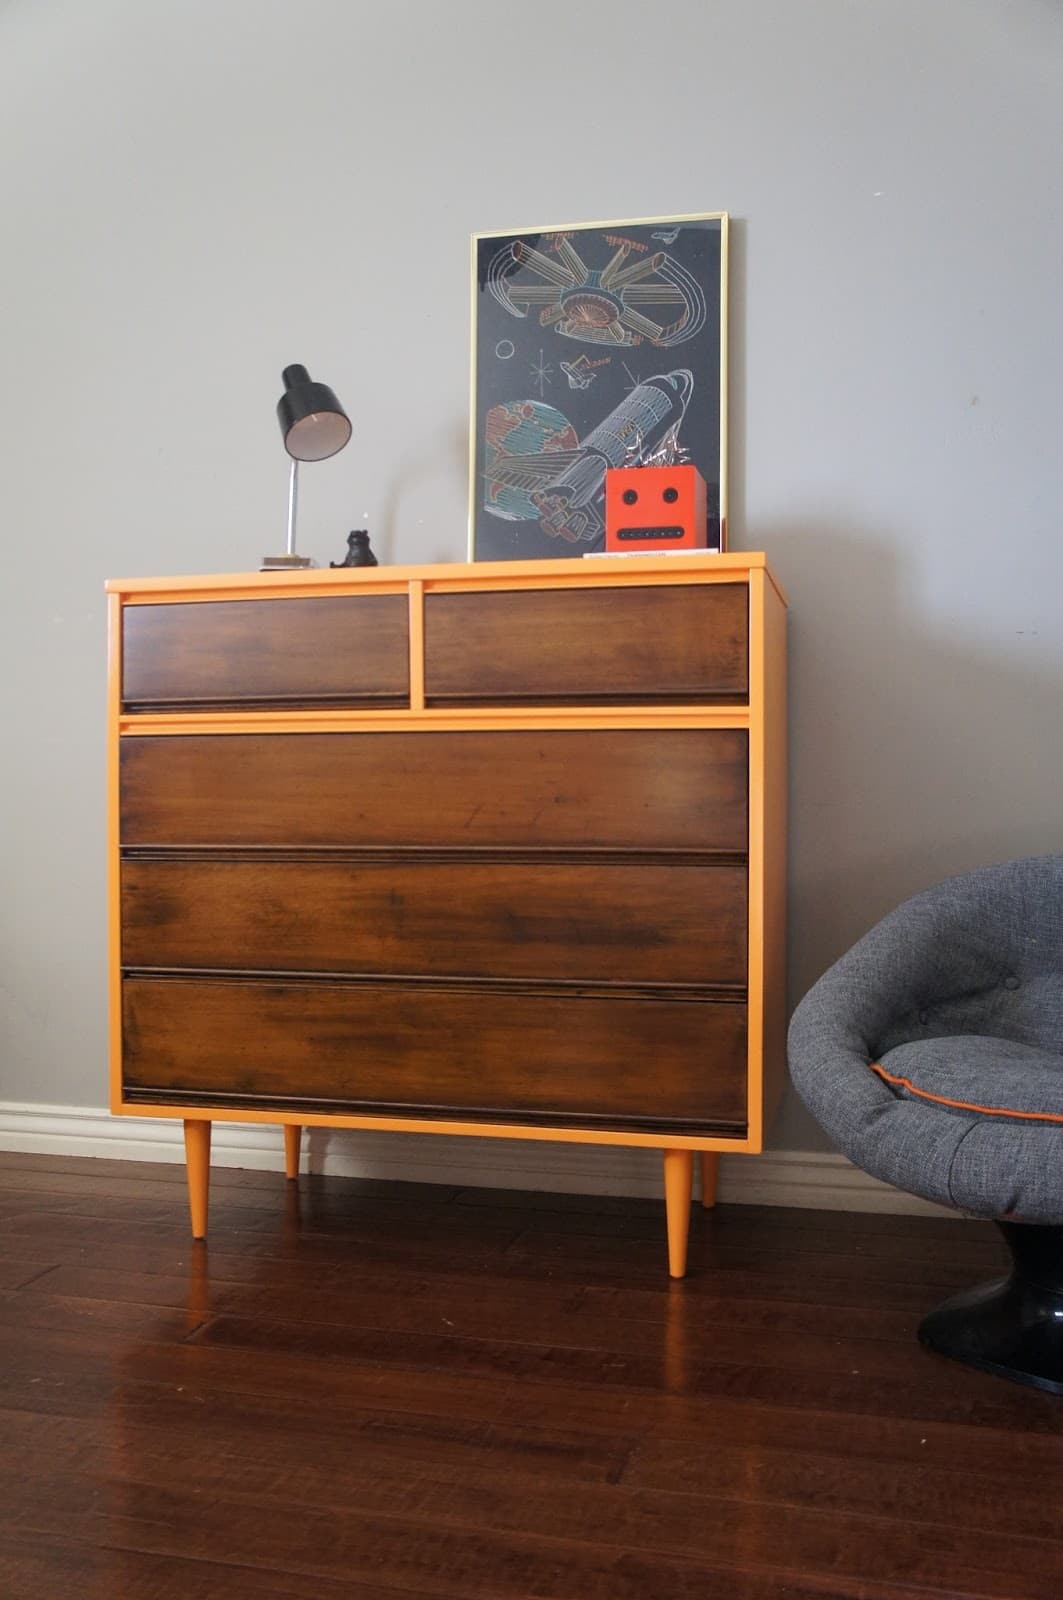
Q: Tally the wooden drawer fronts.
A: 5